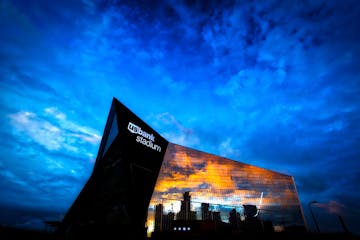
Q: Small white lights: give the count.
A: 4